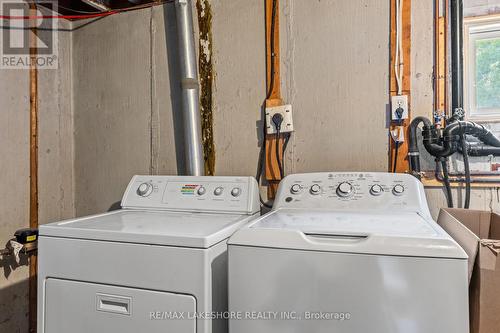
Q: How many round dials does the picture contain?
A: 9